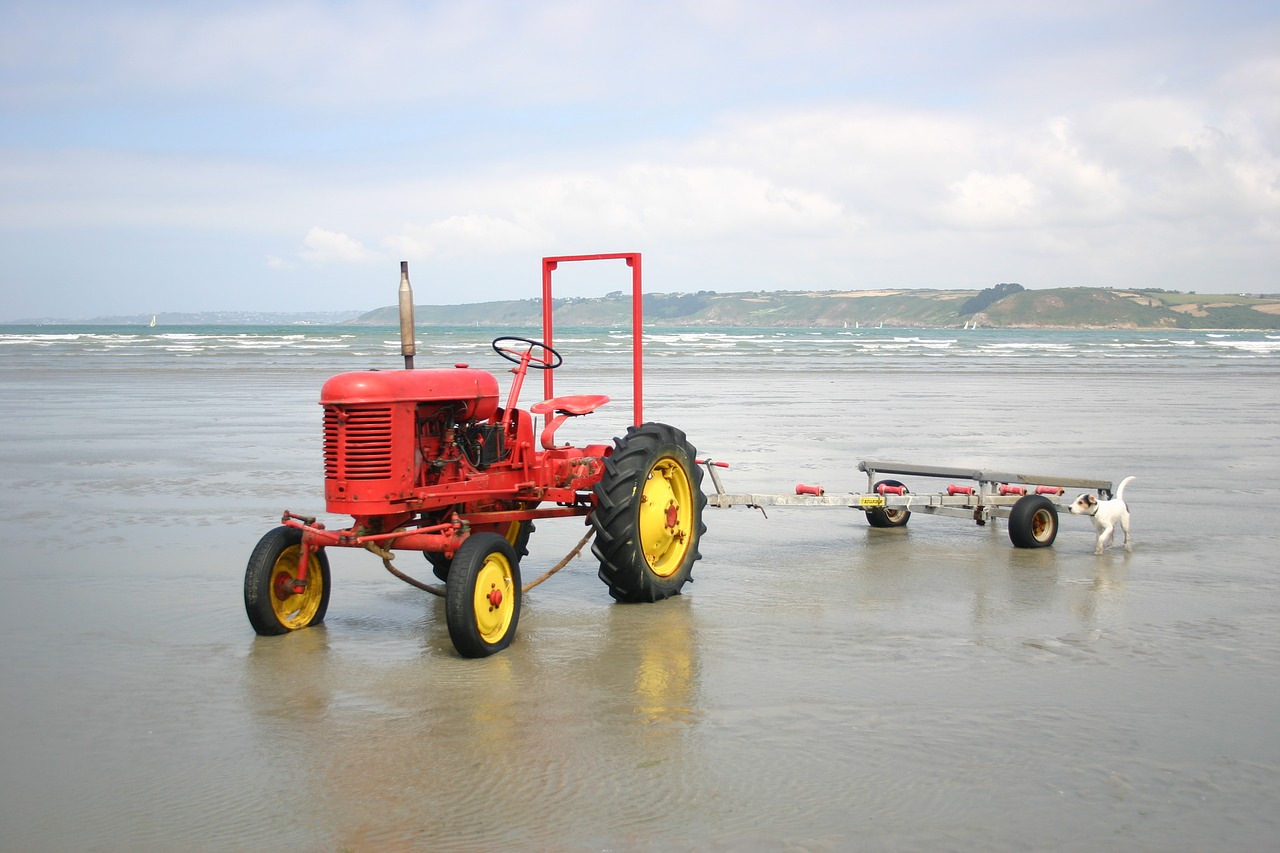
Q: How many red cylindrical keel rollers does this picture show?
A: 5